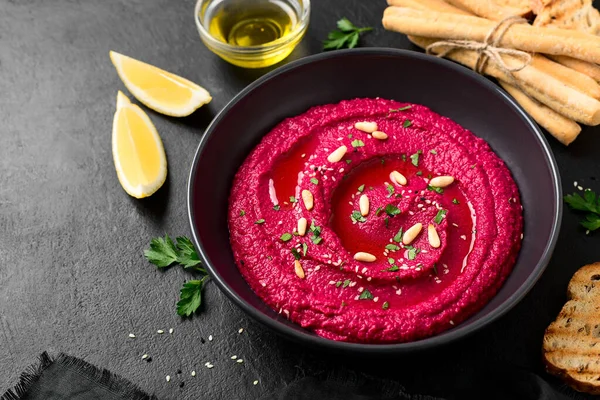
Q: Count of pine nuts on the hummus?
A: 12